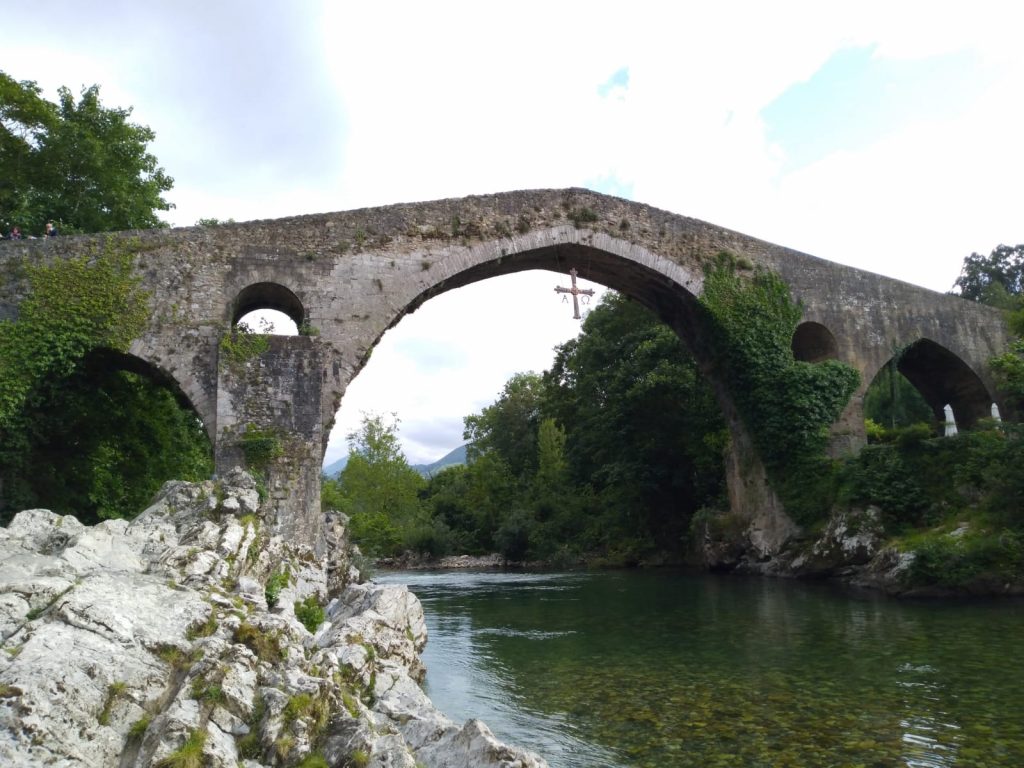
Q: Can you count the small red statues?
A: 0